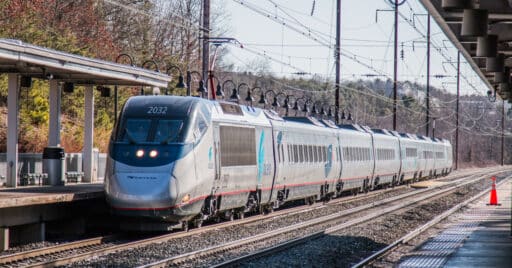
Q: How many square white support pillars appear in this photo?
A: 3